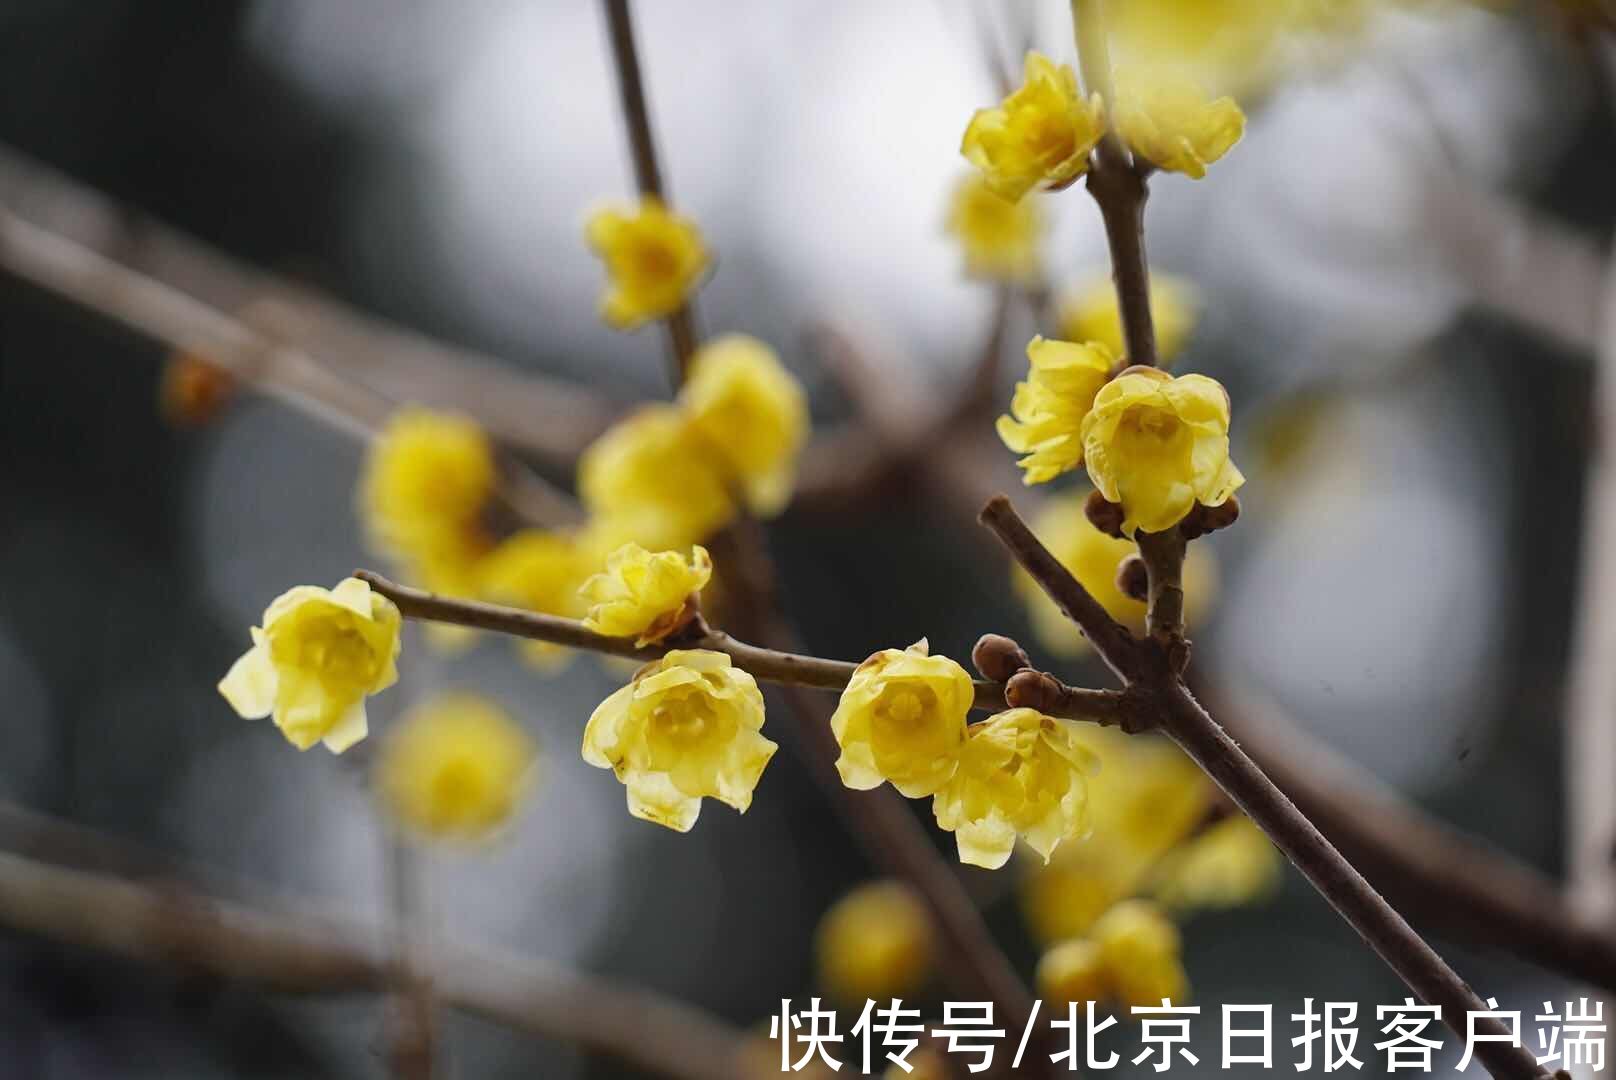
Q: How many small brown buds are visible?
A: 5